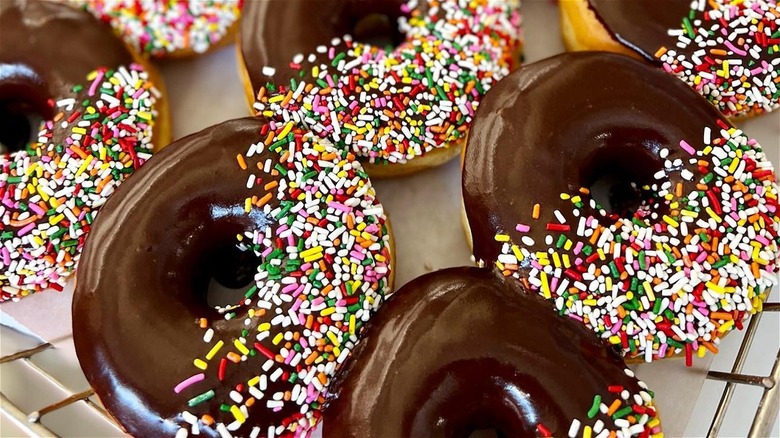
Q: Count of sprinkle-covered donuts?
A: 7